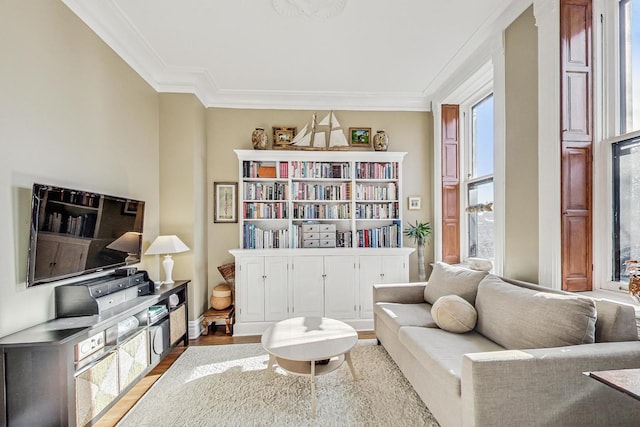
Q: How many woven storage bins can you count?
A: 3